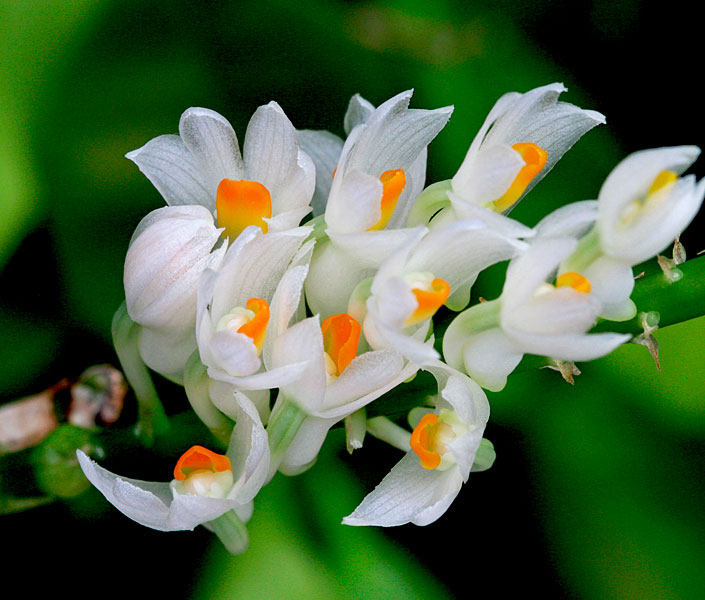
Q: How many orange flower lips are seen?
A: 10